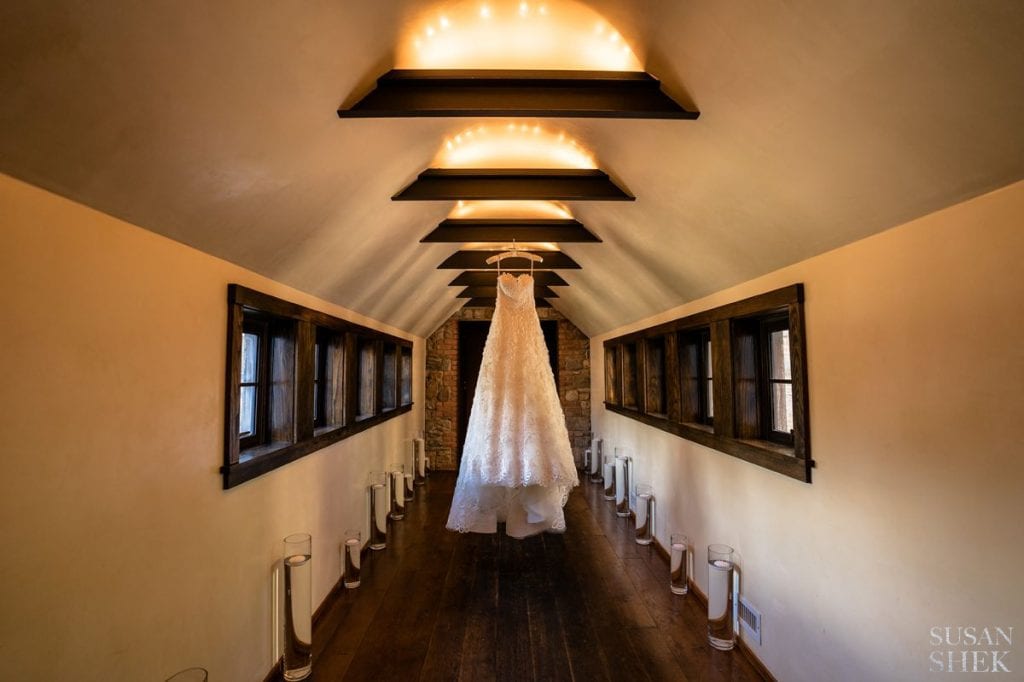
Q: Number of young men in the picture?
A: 0